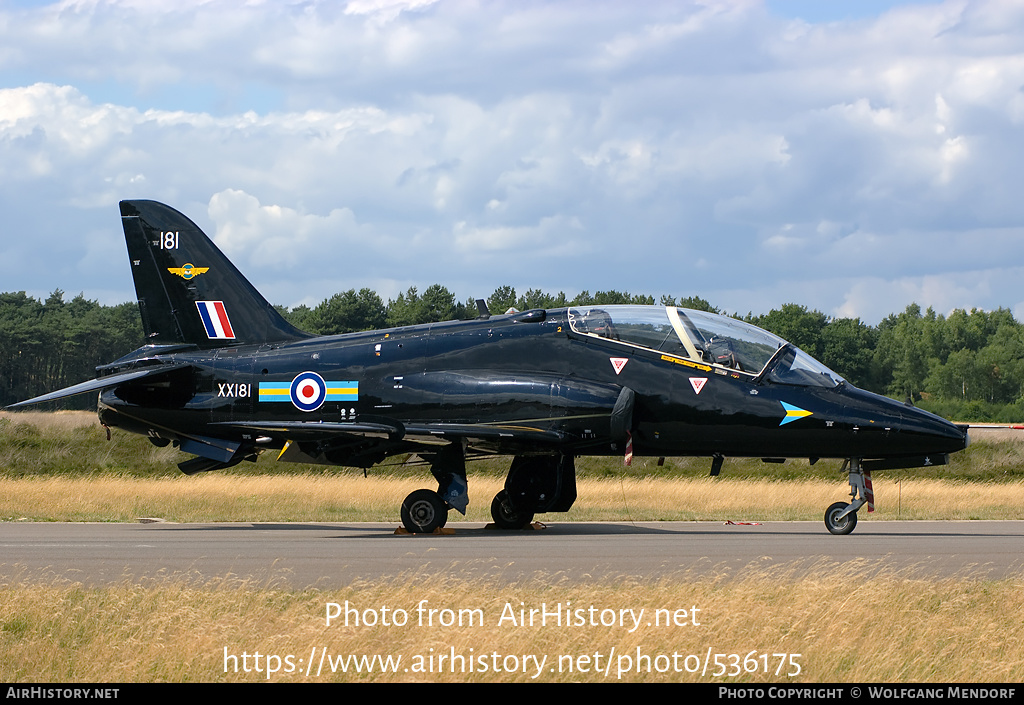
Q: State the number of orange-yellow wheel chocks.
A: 4